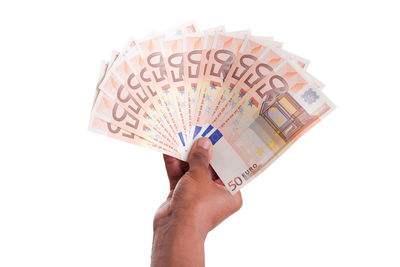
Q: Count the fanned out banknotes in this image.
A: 13